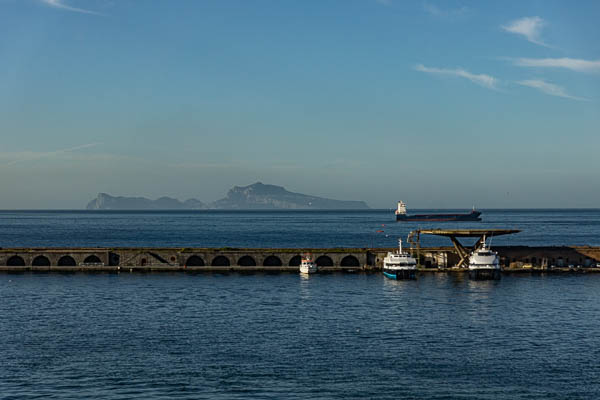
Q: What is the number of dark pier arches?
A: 11